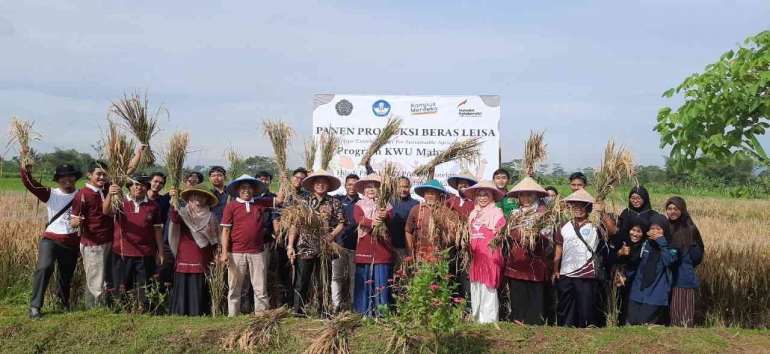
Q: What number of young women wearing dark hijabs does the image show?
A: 4